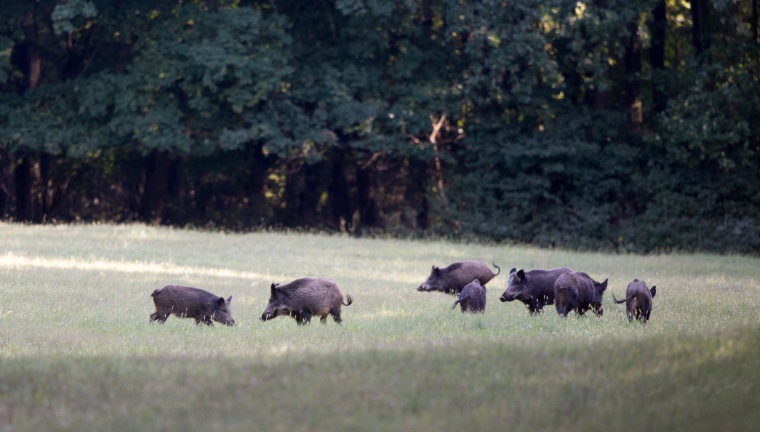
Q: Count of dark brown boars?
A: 7